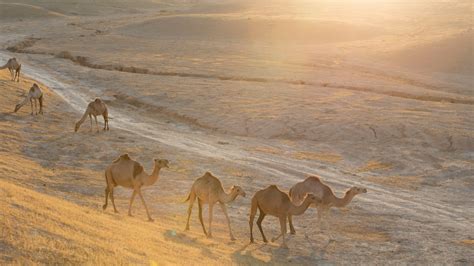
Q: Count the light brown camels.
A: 7